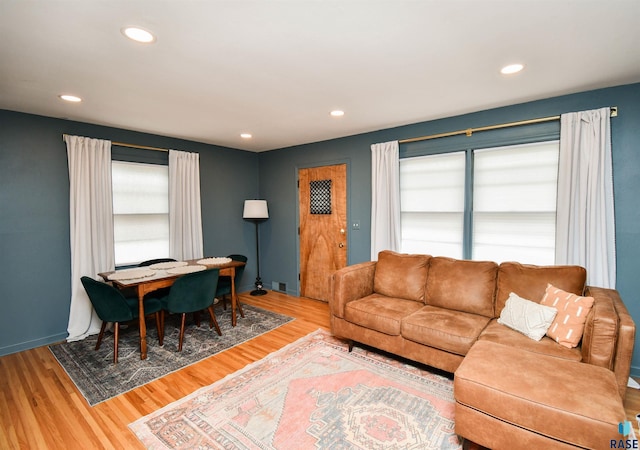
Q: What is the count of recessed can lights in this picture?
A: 5